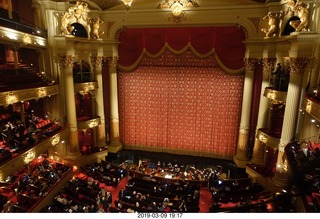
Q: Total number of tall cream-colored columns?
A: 6